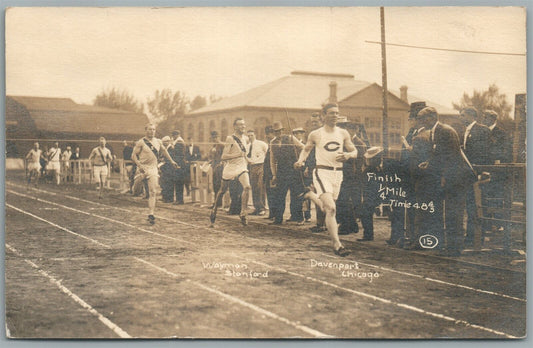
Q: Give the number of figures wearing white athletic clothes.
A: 6